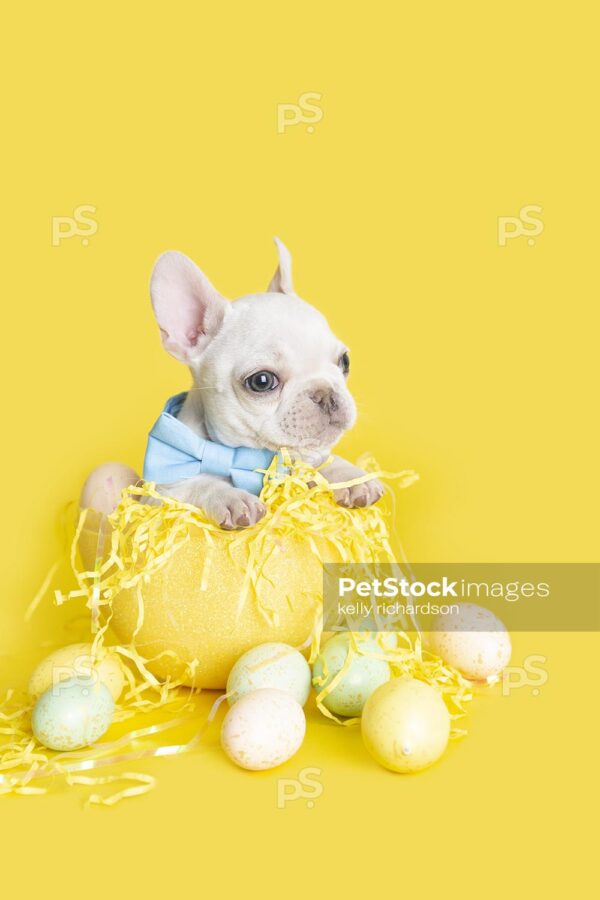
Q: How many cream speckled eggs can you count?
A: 2